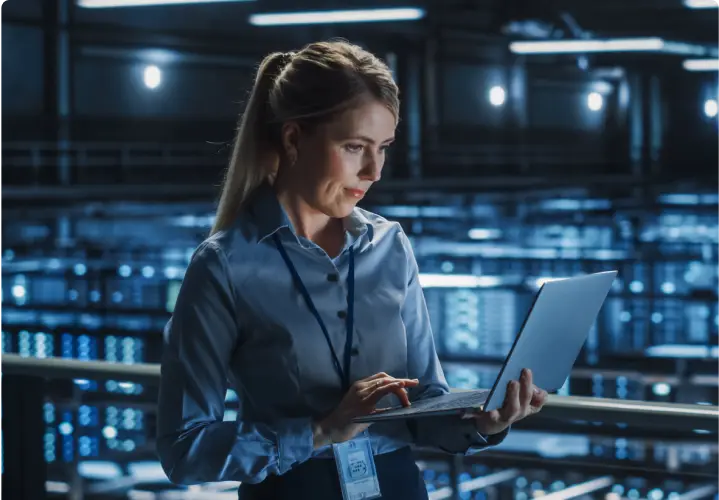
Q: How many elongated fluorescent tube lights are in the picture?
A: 5